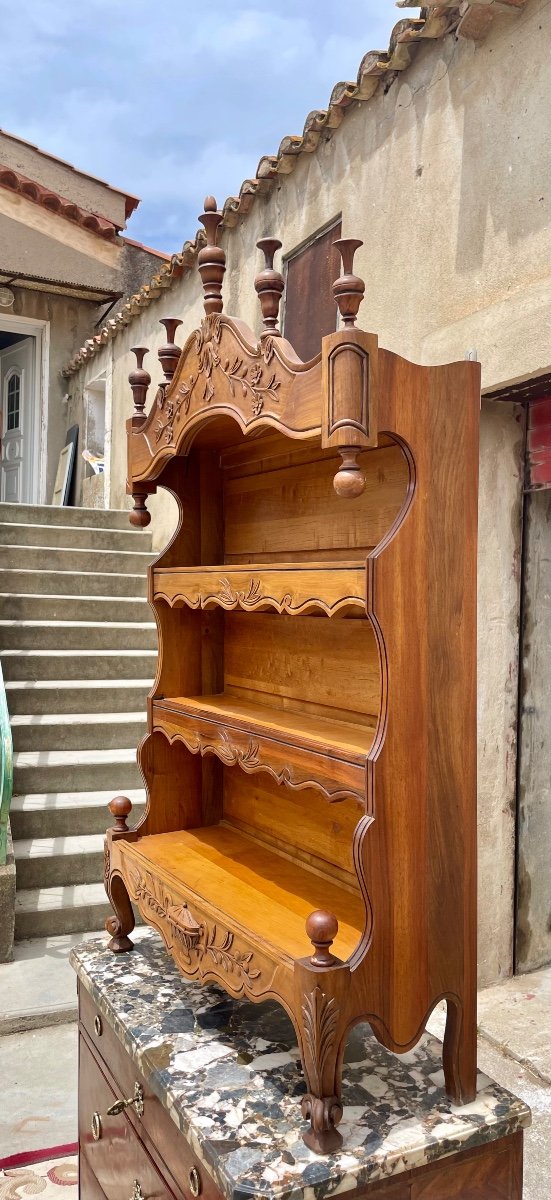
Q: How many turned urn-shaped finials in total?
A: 5